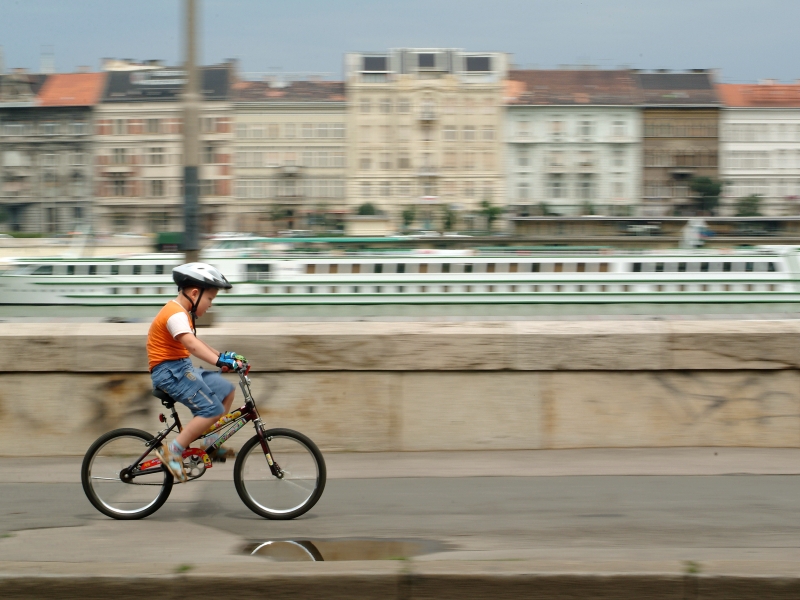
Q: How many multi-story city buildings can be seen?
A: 7